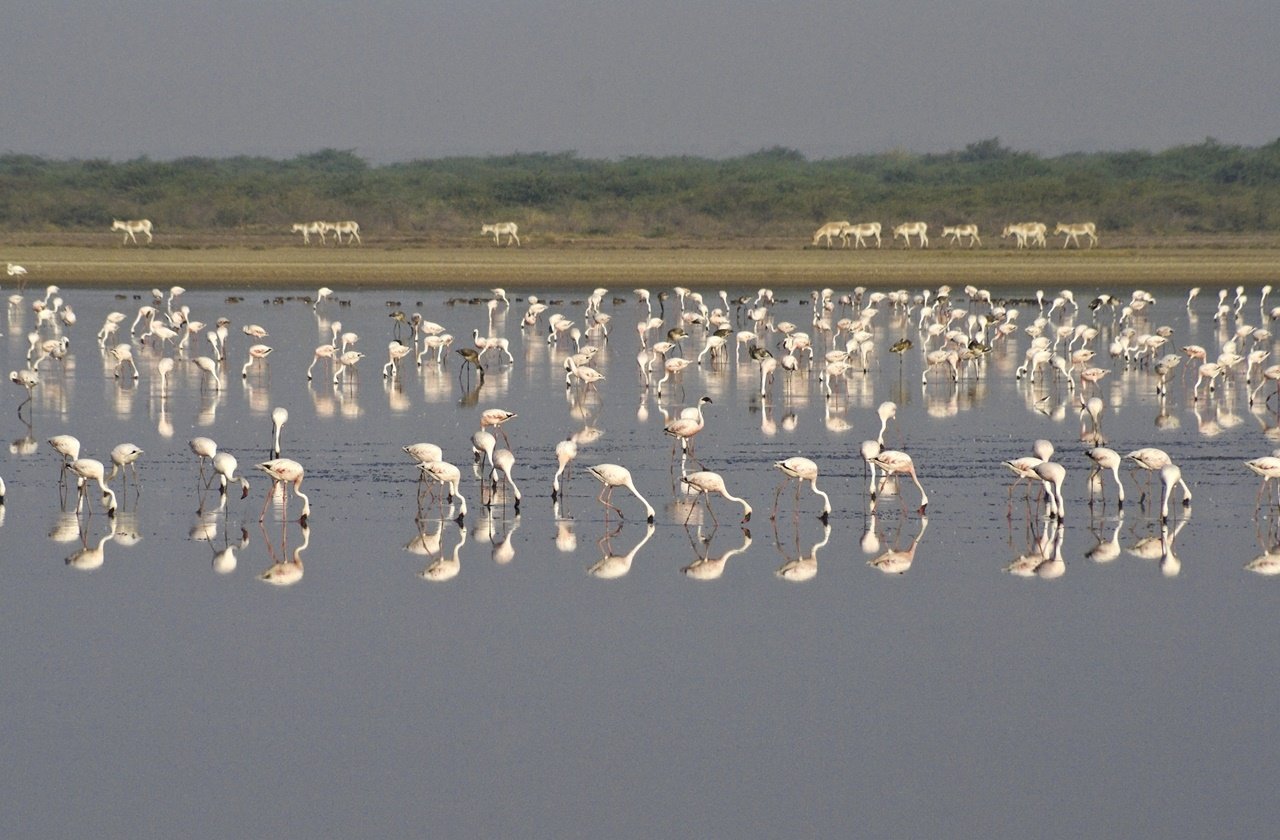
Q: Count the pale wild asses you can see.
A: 11